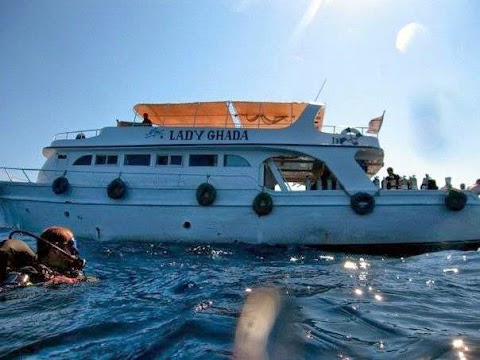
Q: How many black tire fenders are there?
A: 6